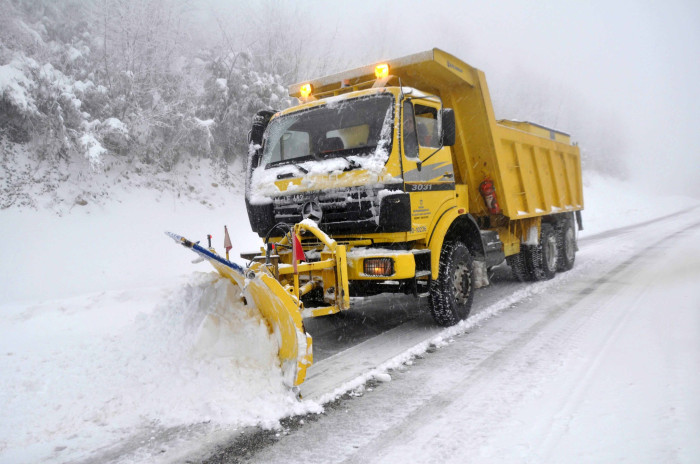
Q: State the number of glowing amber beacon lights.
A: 2